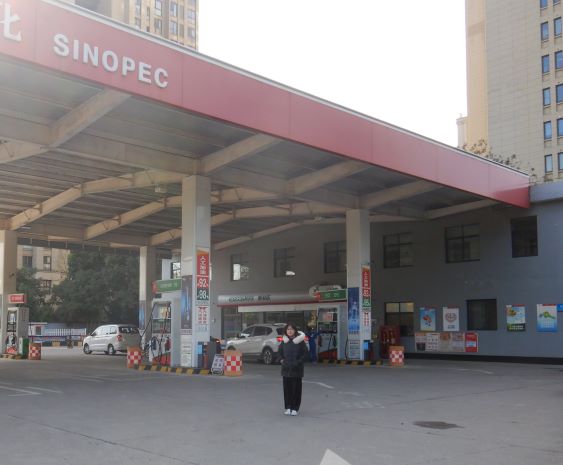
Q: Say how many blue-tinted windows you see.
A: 12